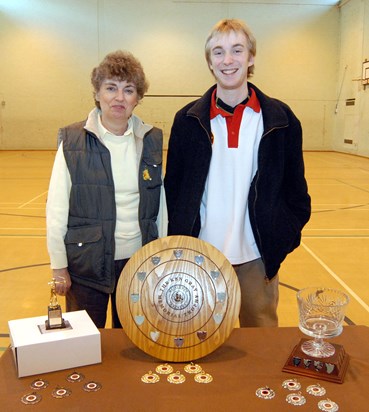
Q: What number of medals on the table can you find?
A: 15